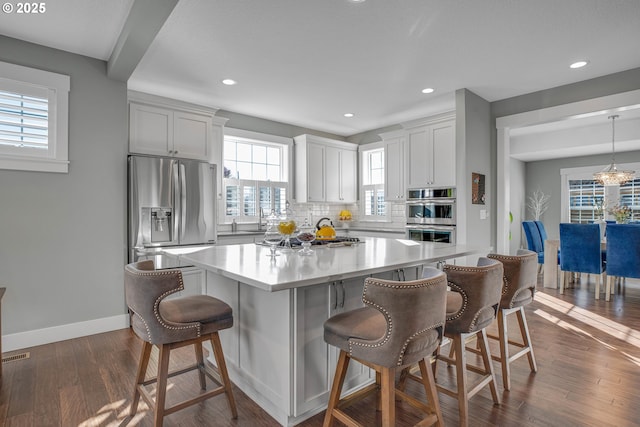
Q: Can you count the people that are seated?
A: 0